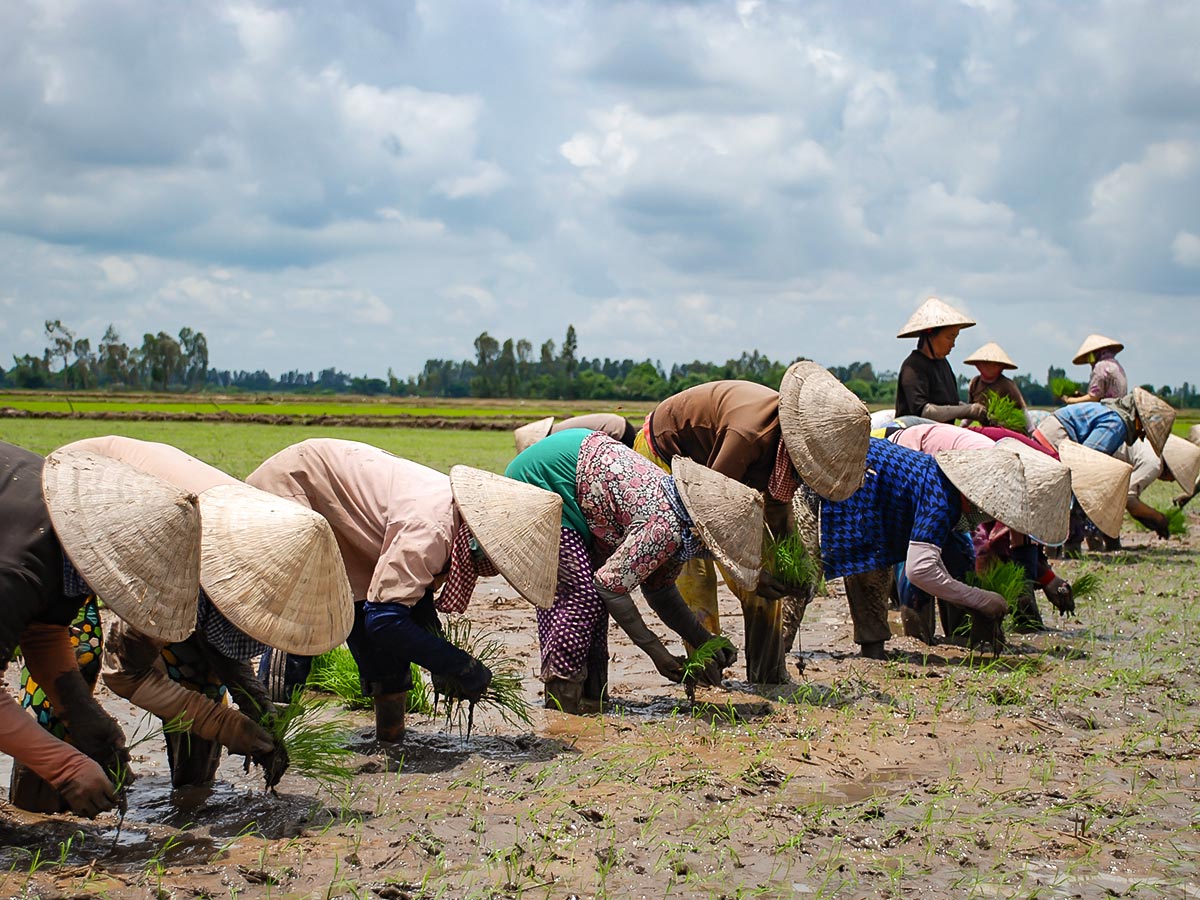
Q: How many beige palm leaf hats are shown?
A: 14